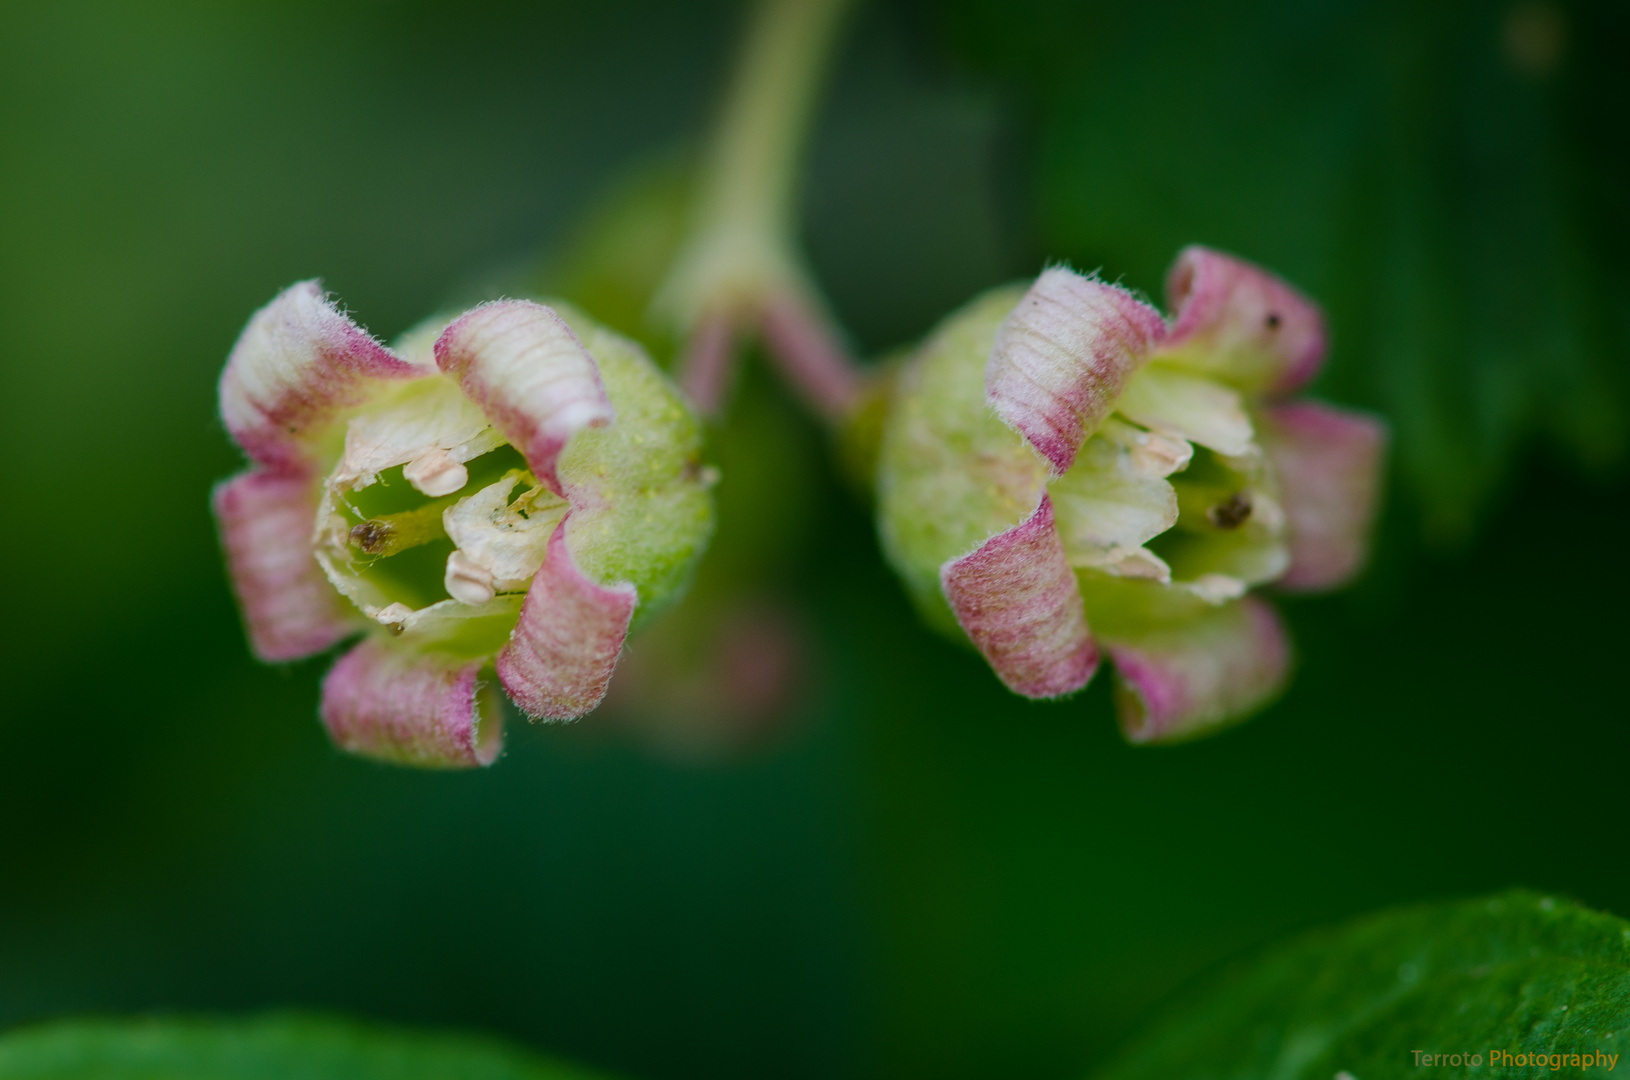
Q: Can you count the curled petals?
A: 10